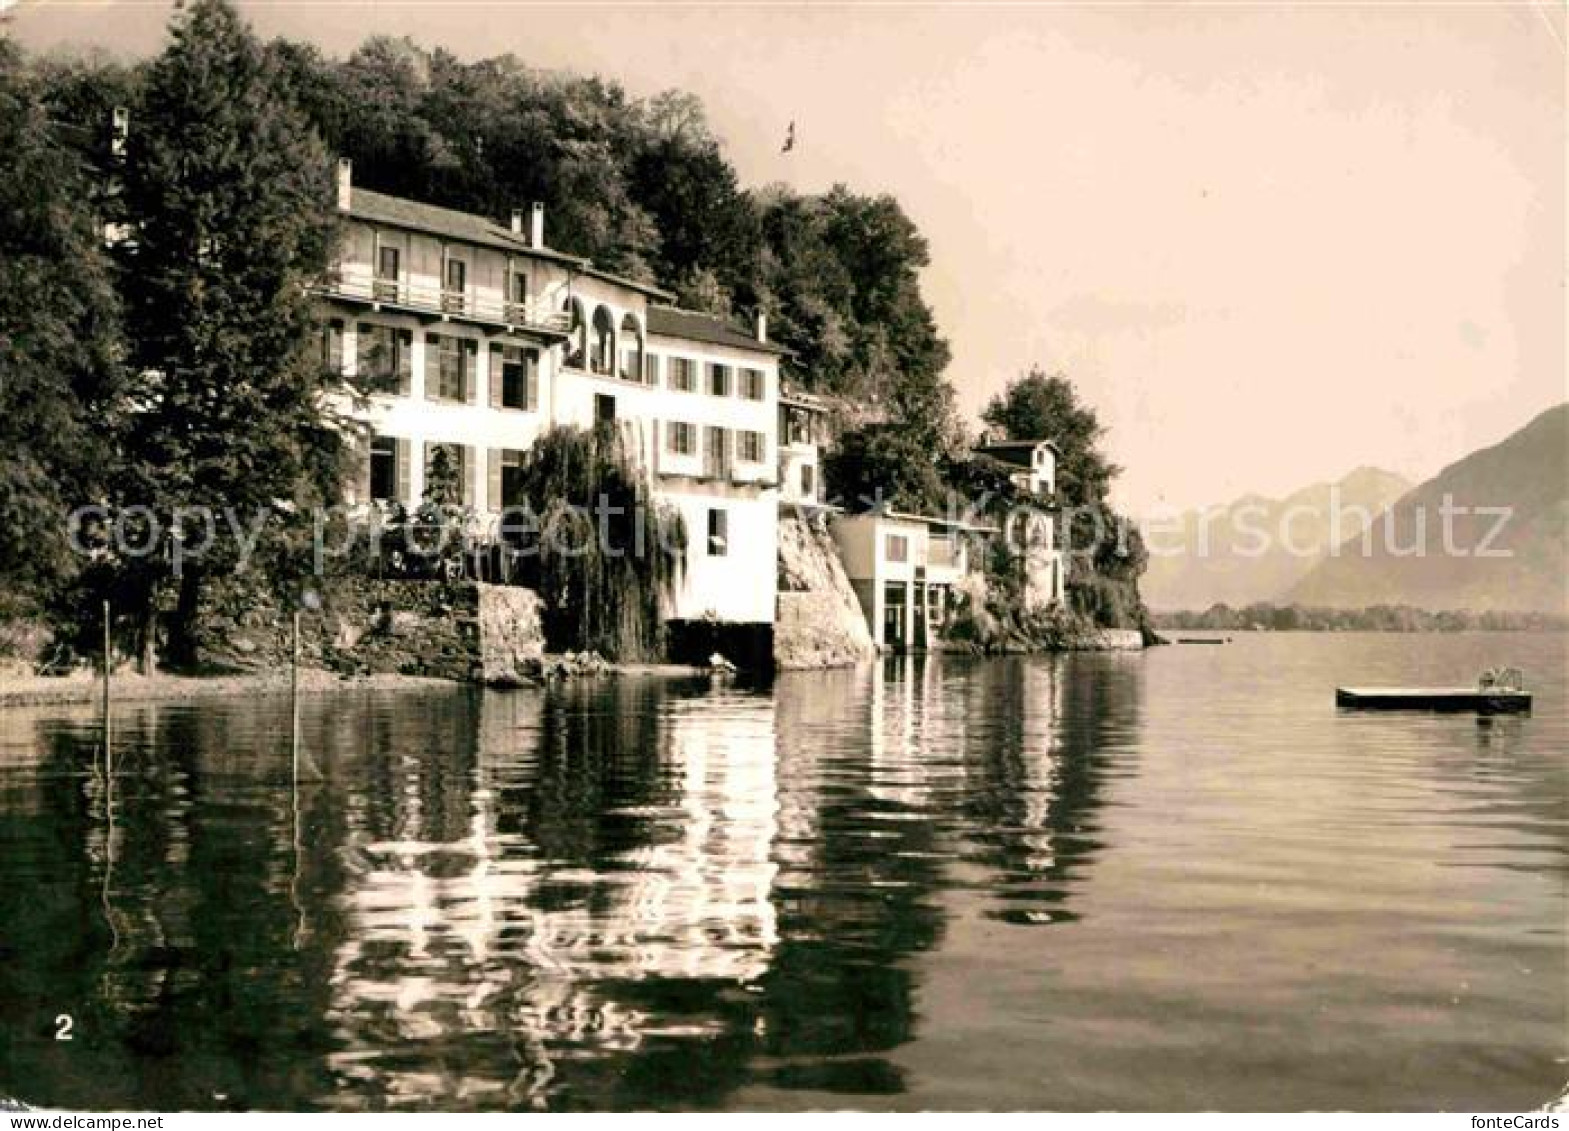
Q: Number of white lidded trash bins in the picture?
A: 0